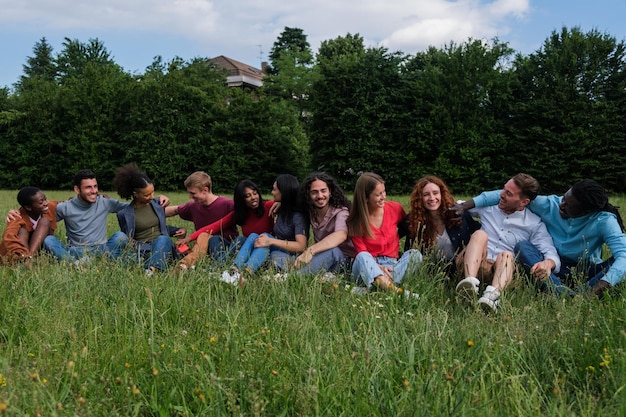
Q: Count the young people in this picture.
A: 11